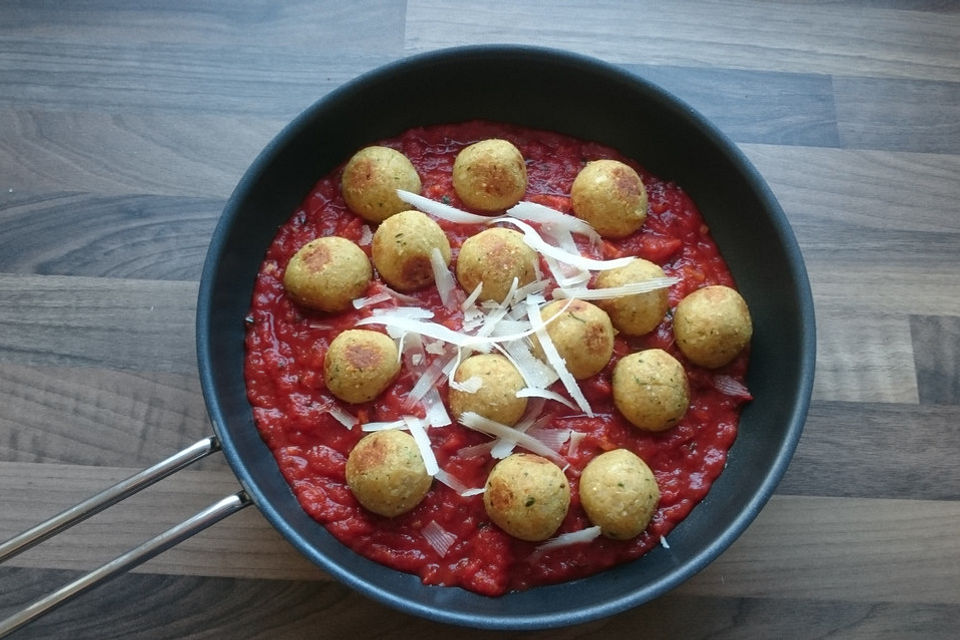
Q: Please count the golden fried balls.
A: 15